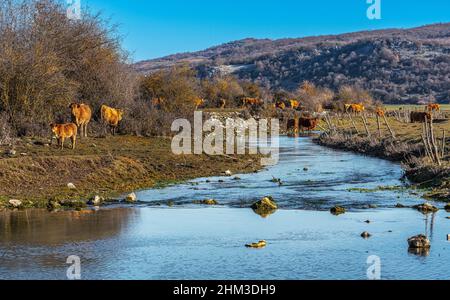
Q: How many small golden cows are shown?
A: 1